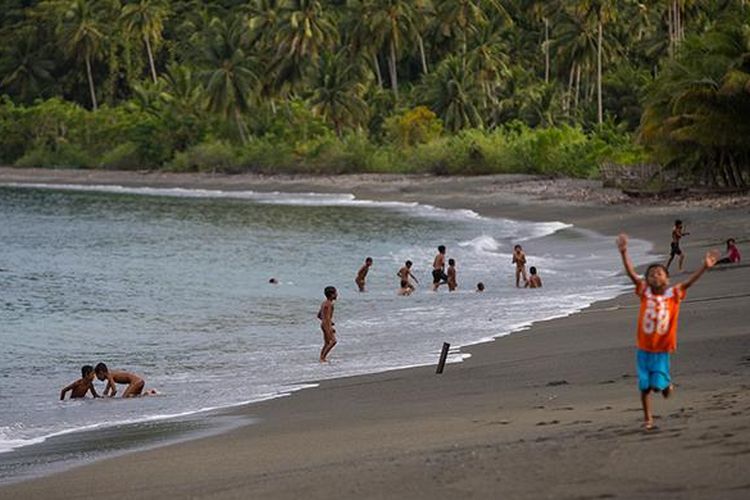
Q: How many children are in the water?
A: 11